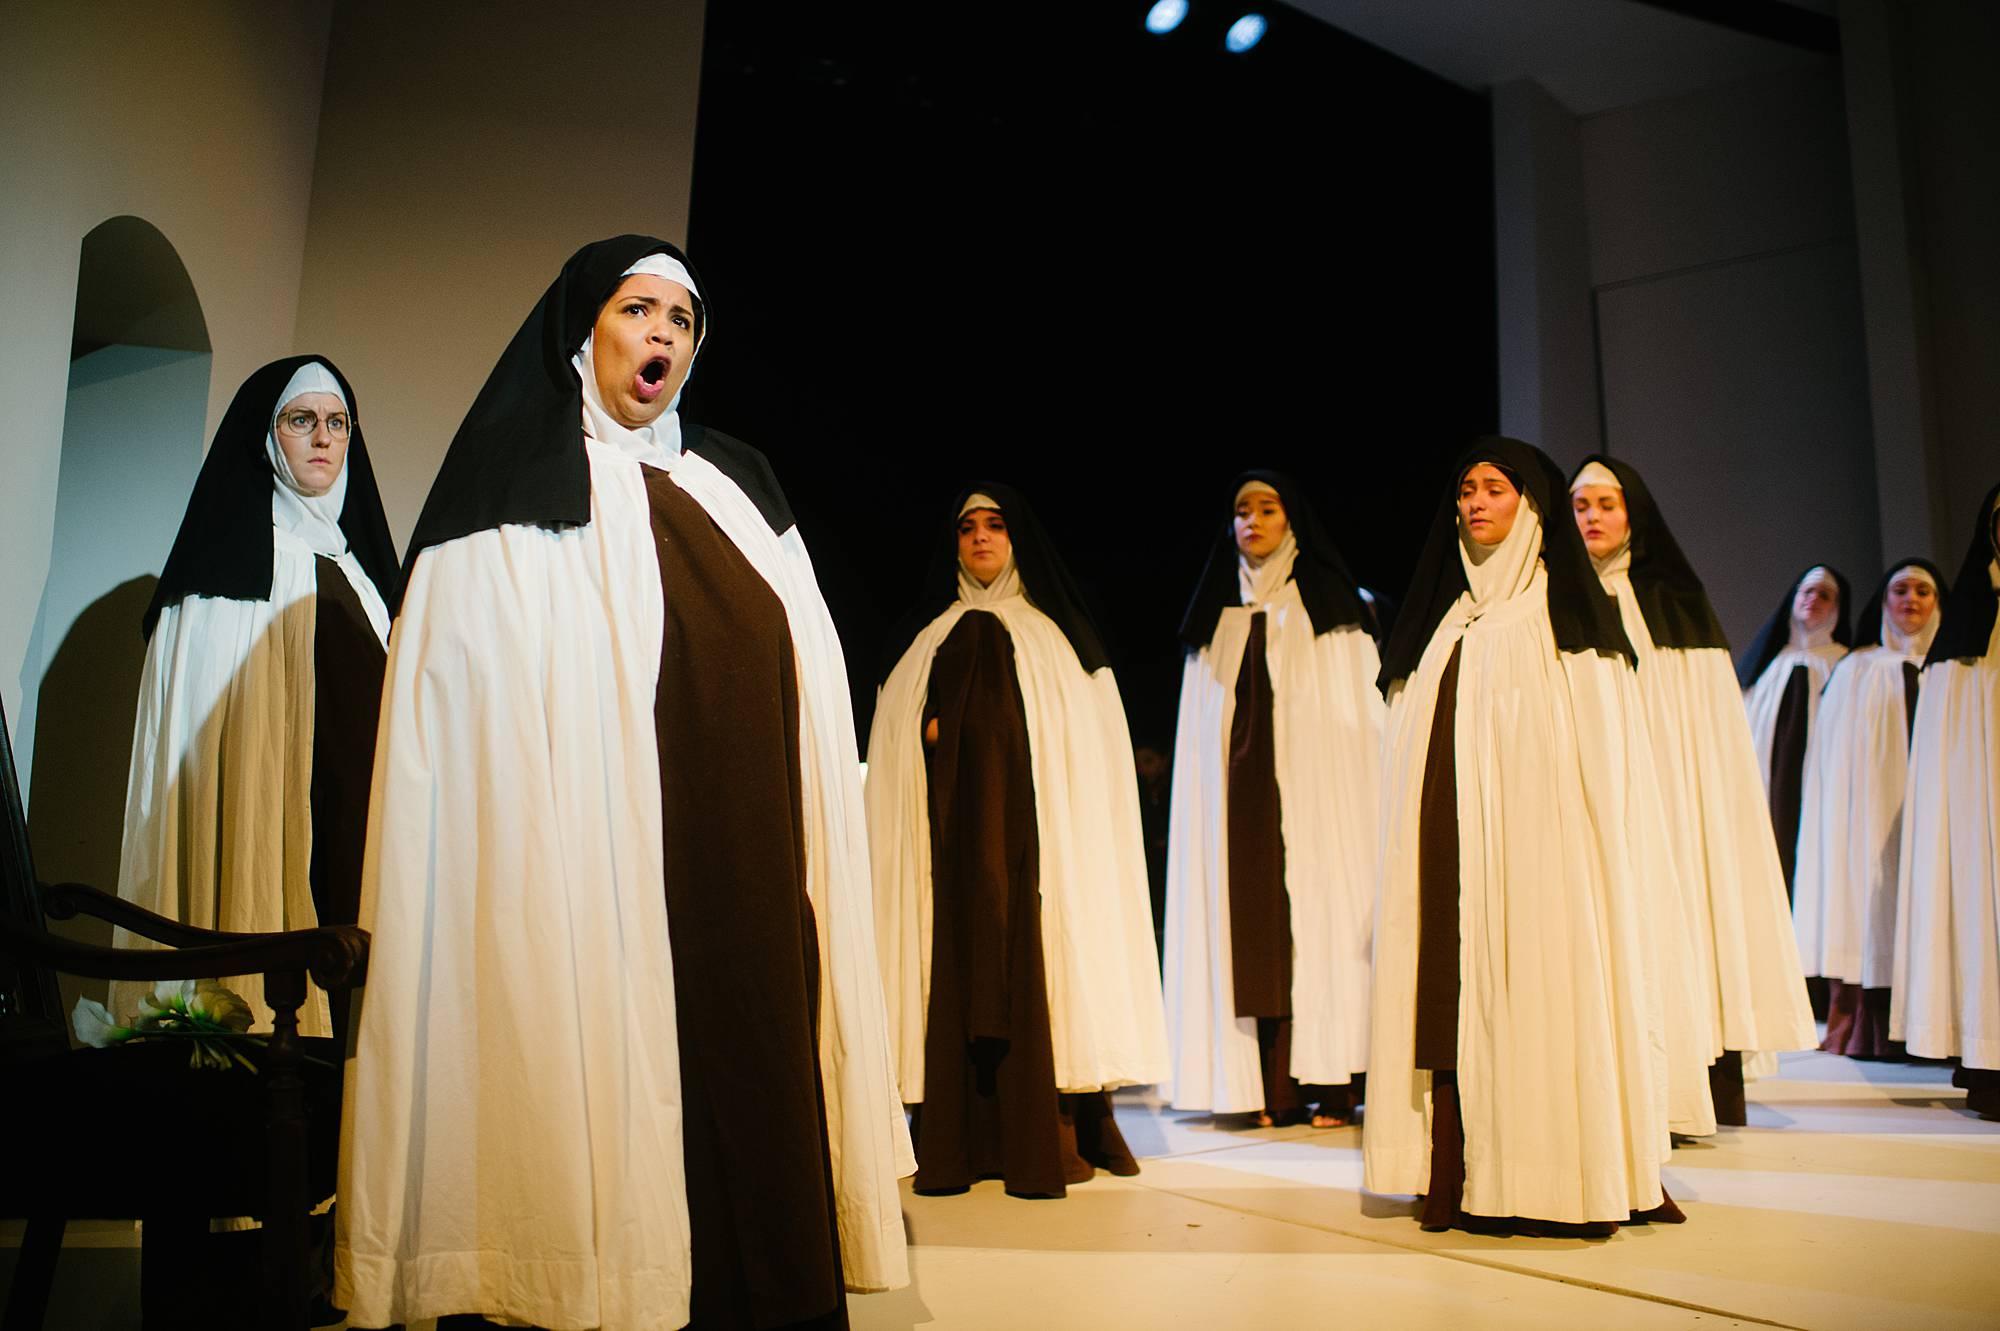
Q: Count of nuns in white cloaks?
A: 9